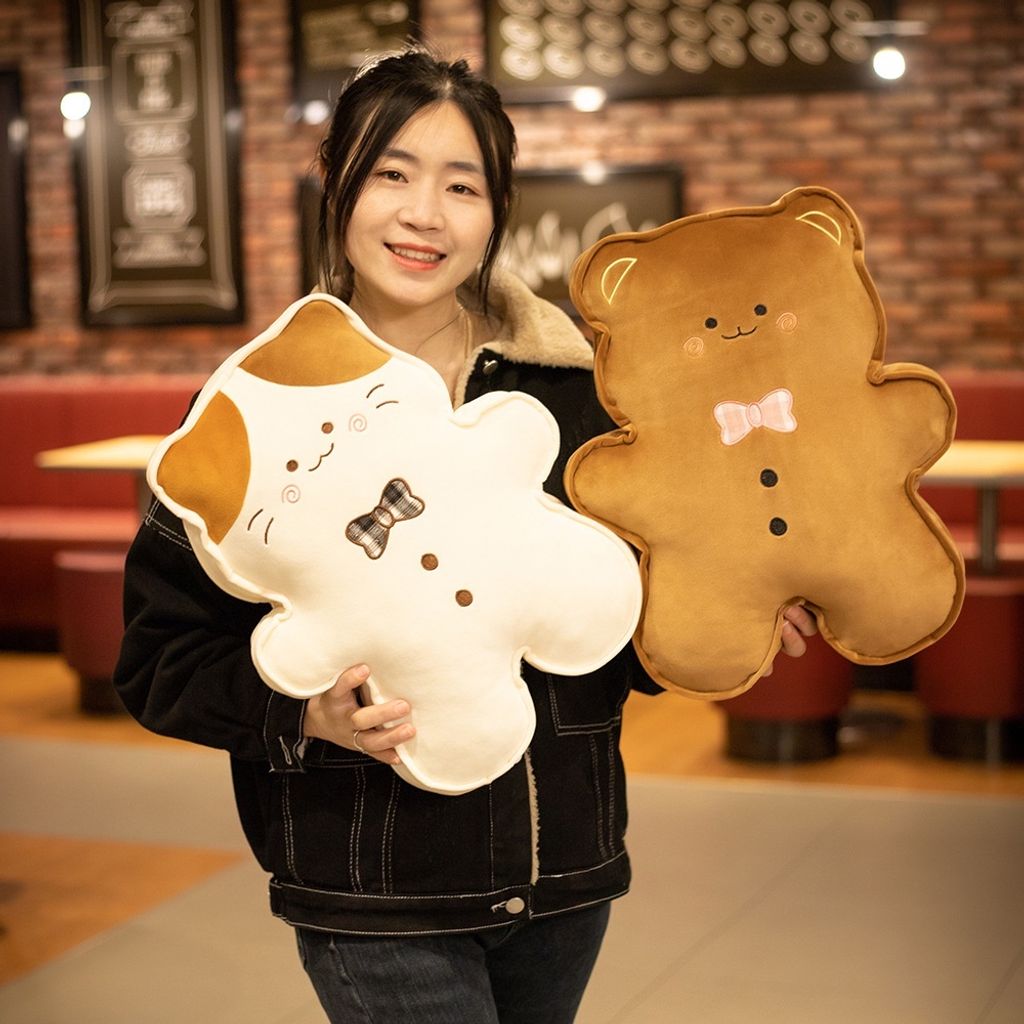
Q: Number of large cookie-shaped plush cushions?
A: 2